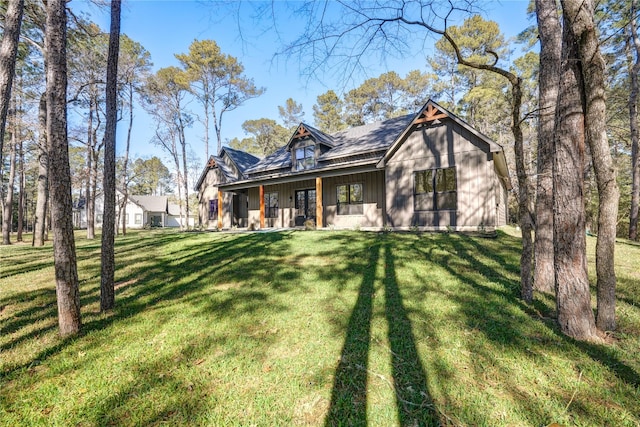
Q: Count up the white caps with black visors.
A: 0